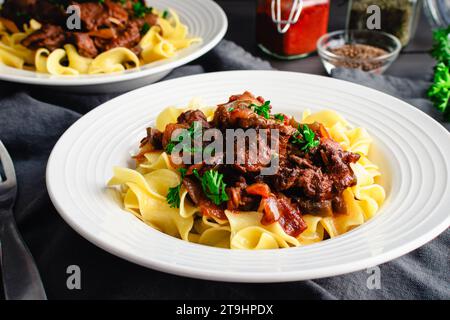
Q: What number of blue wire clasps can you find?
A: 0